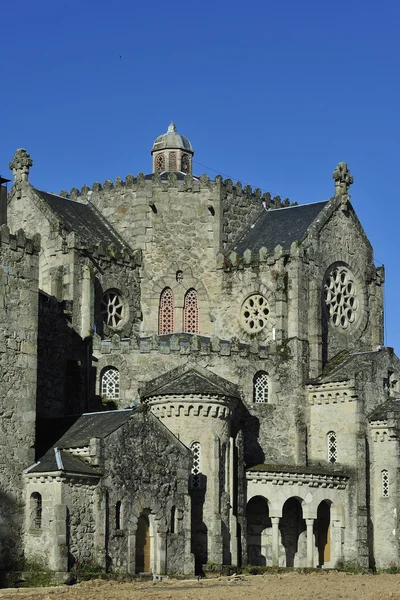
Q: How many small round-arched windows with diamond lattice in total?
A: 5